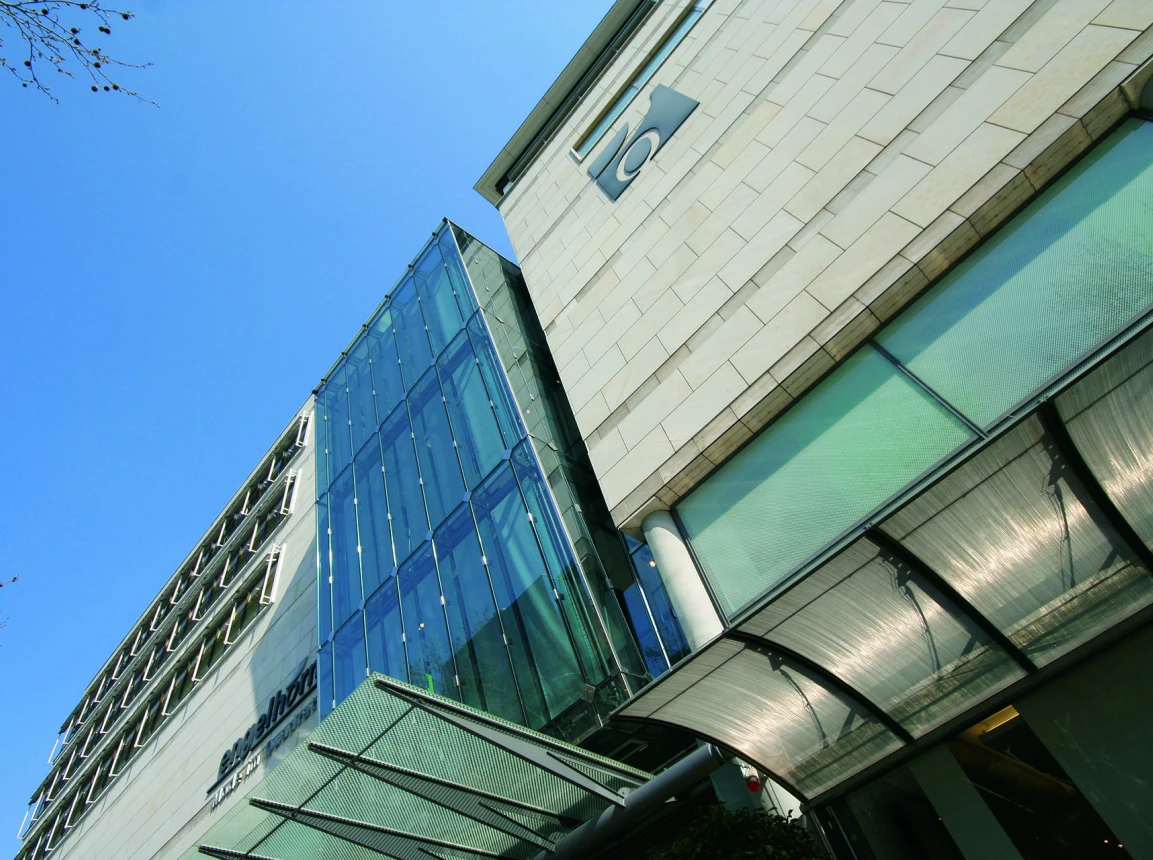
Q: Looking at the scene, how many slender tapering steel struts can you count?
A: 4